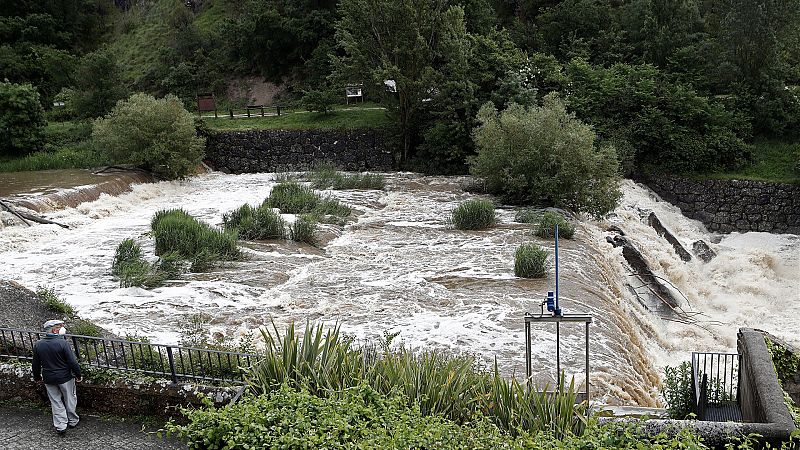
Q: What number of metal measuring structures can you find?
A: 1